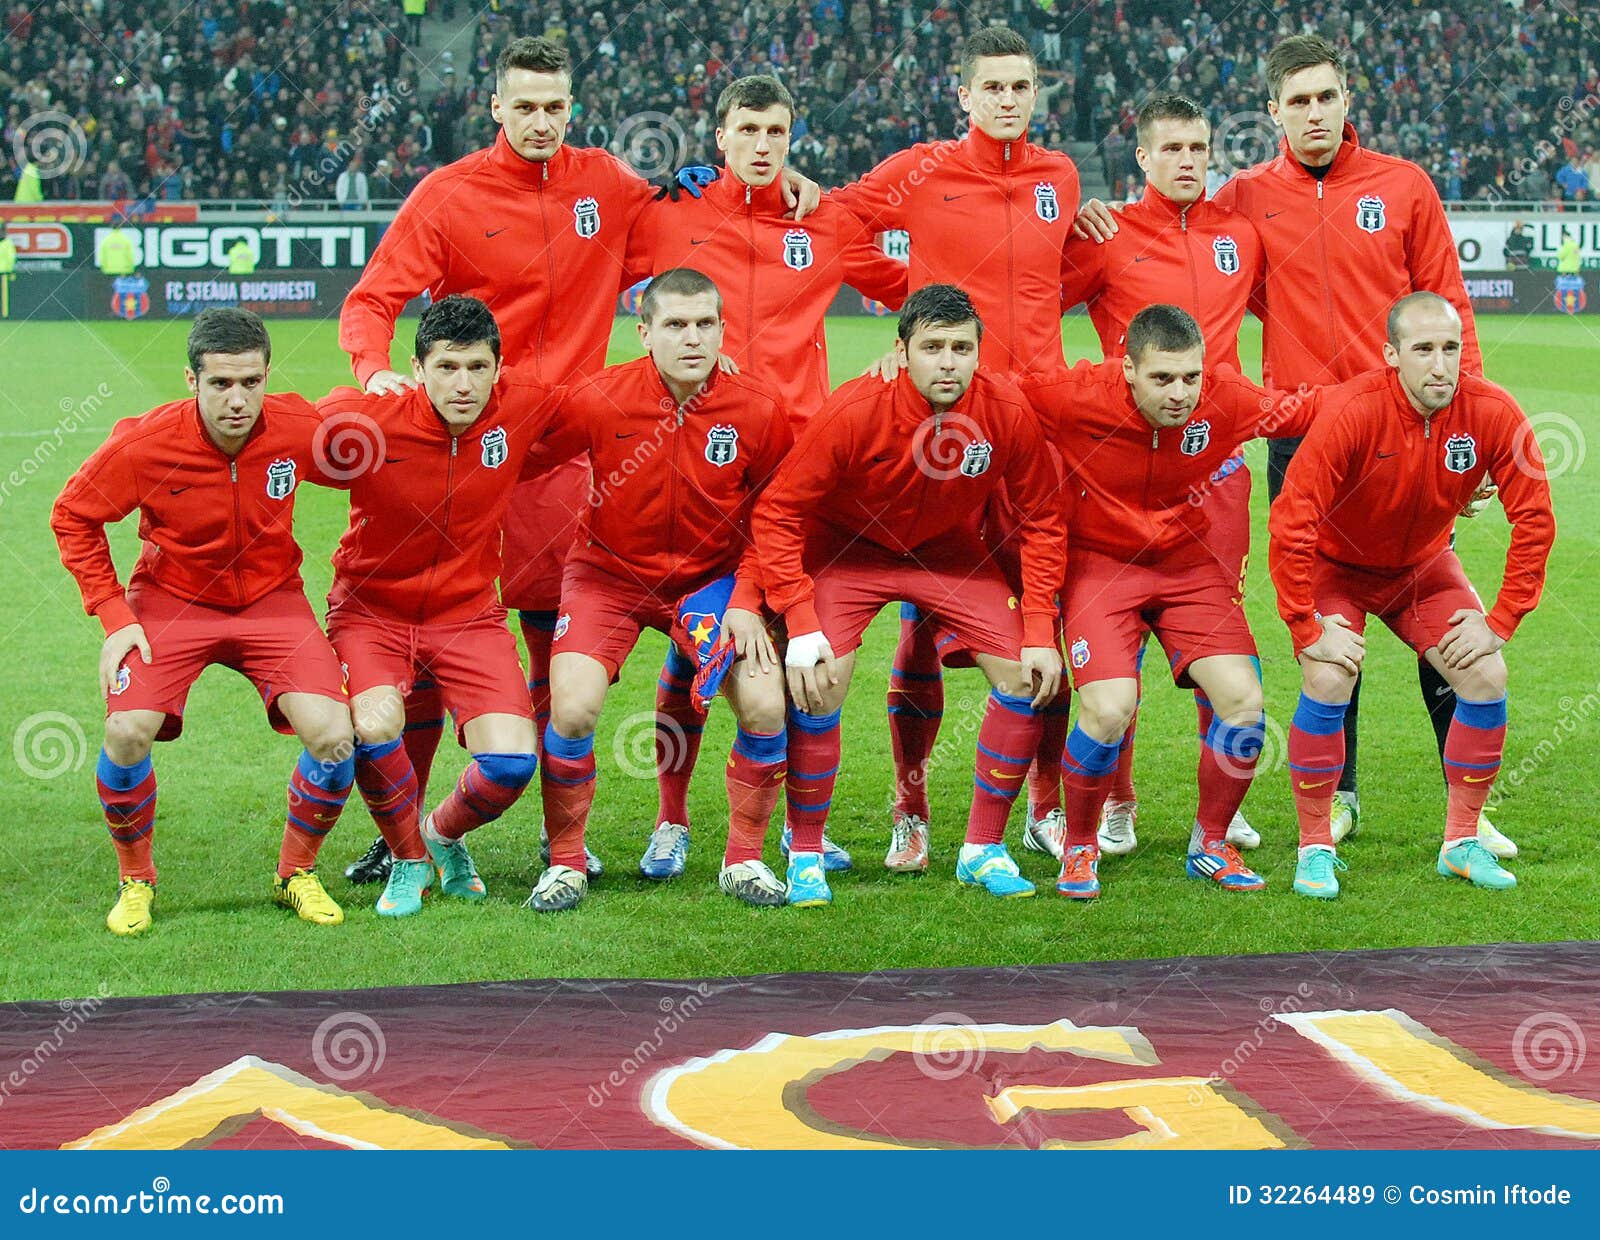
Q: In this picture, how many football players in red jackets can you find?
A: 11